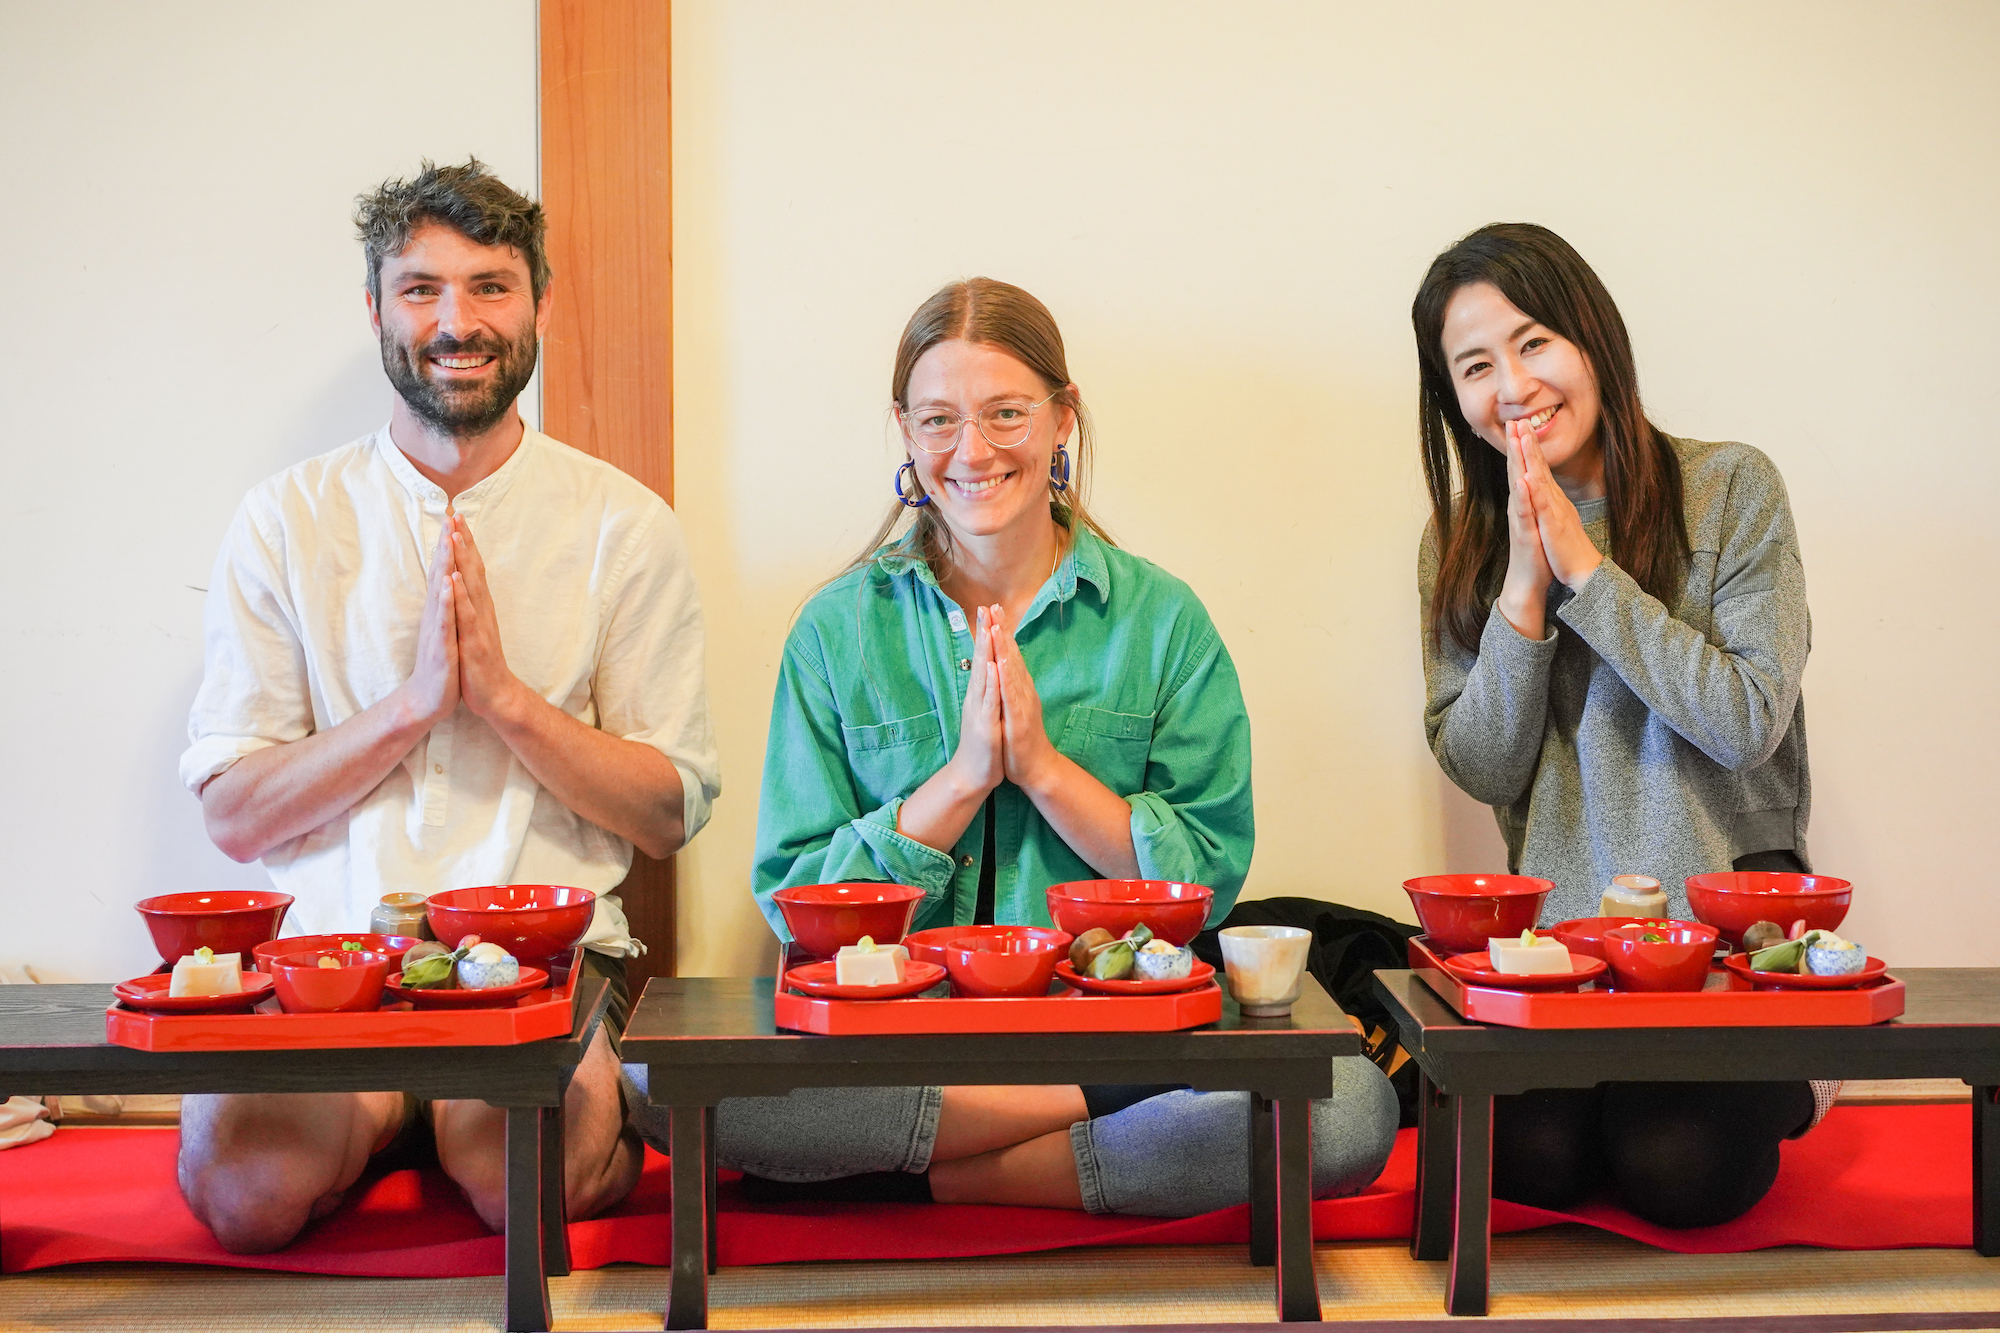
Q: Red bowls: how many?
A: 12